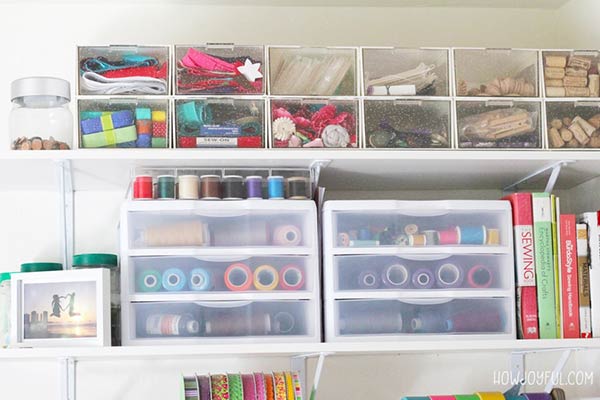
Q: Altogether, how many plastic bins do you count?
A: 12